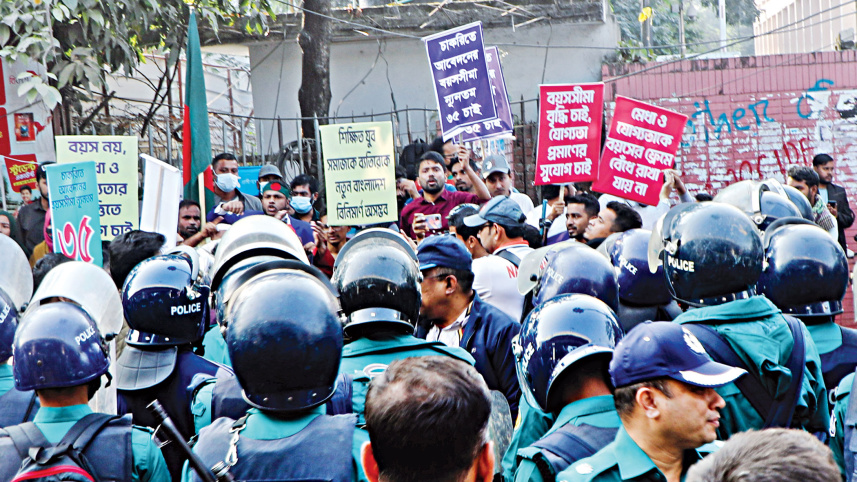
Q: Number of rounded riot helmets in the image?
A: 13